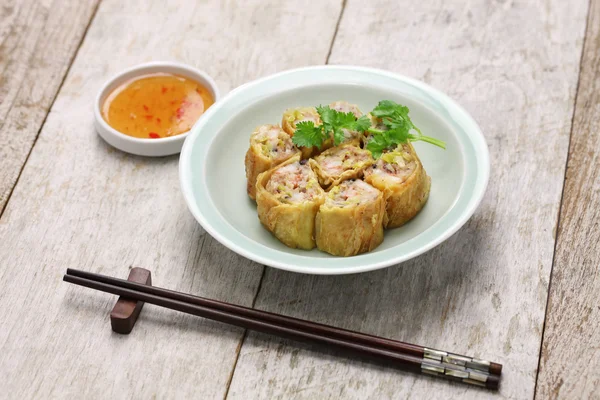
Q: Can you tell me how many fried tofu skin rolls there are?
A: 8